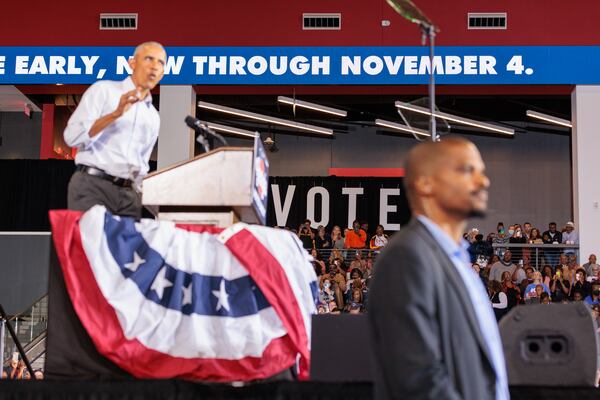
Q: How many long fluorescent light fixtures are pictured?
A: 6